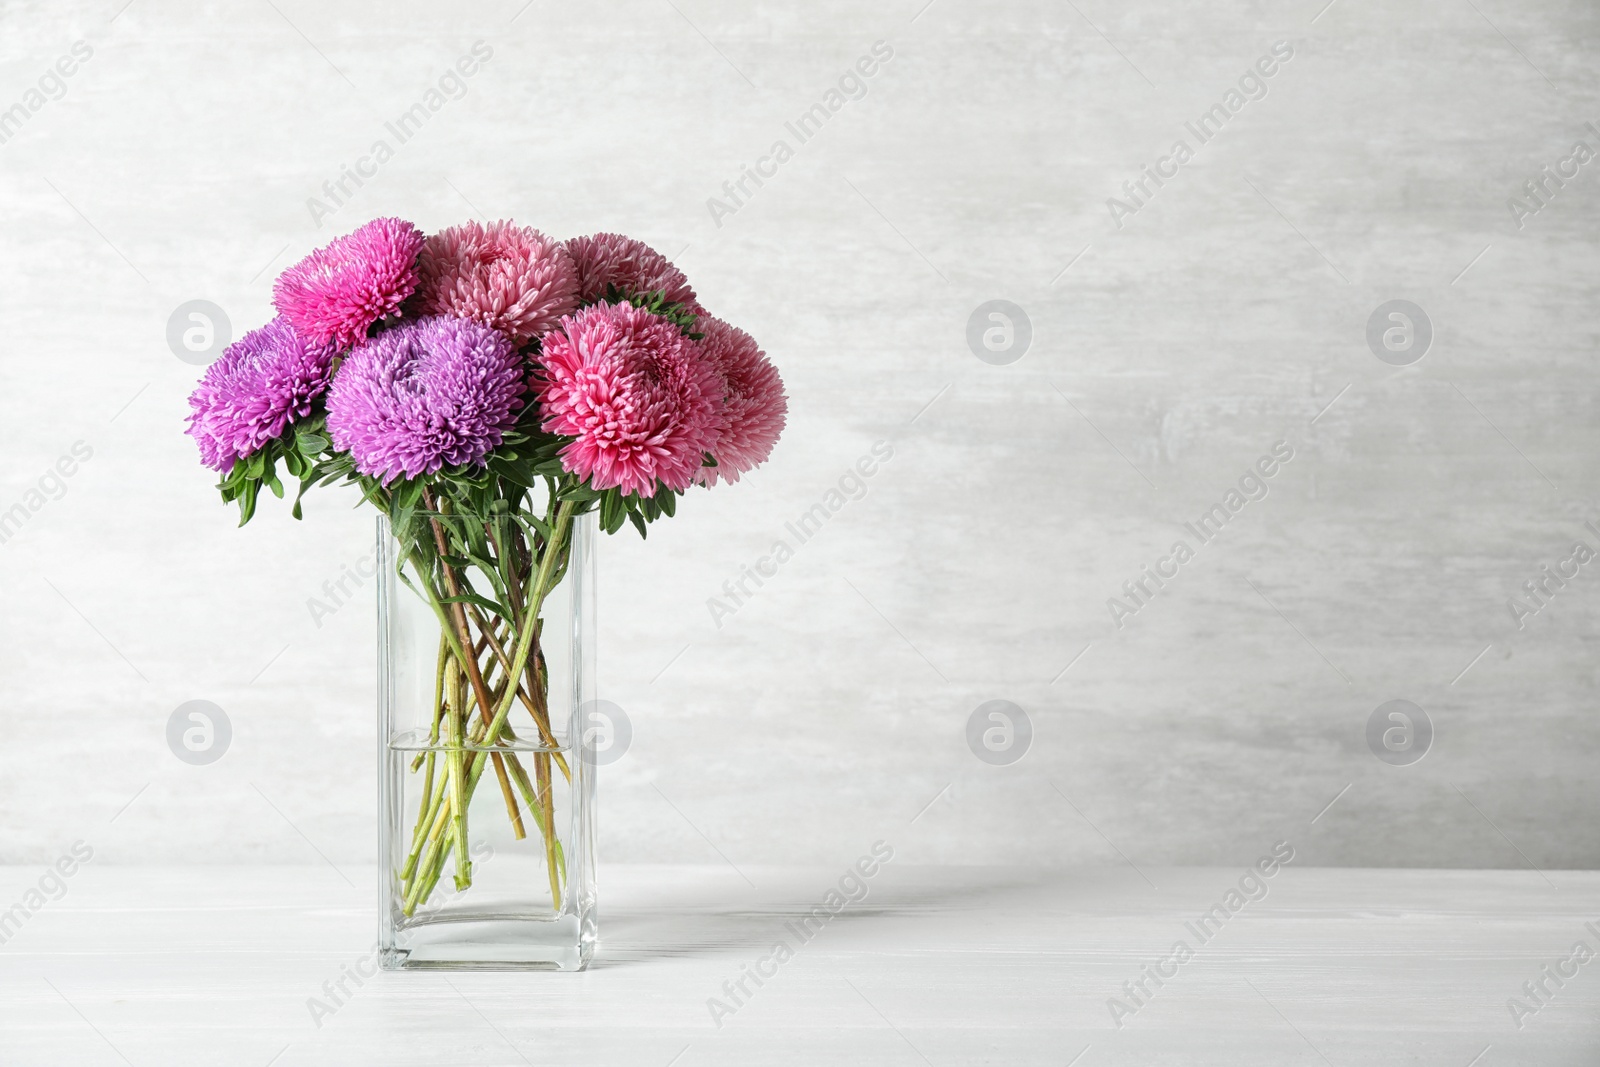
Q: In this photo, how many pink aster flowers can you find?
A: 5